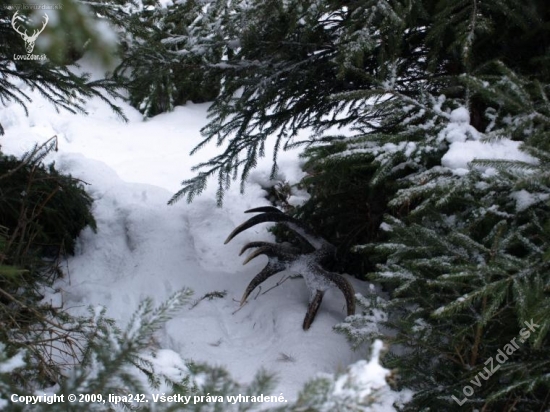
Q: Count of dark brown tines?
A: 7